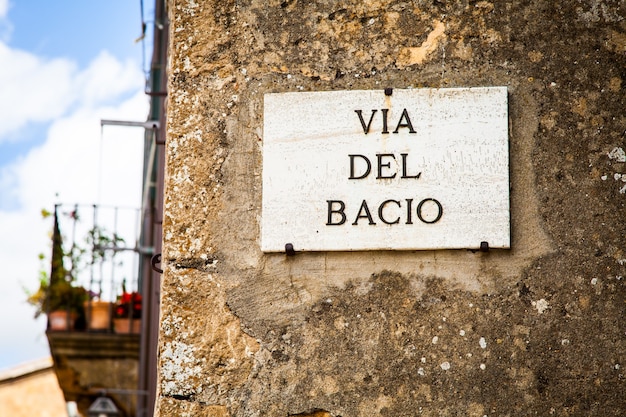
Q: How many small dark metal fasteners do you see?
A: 3